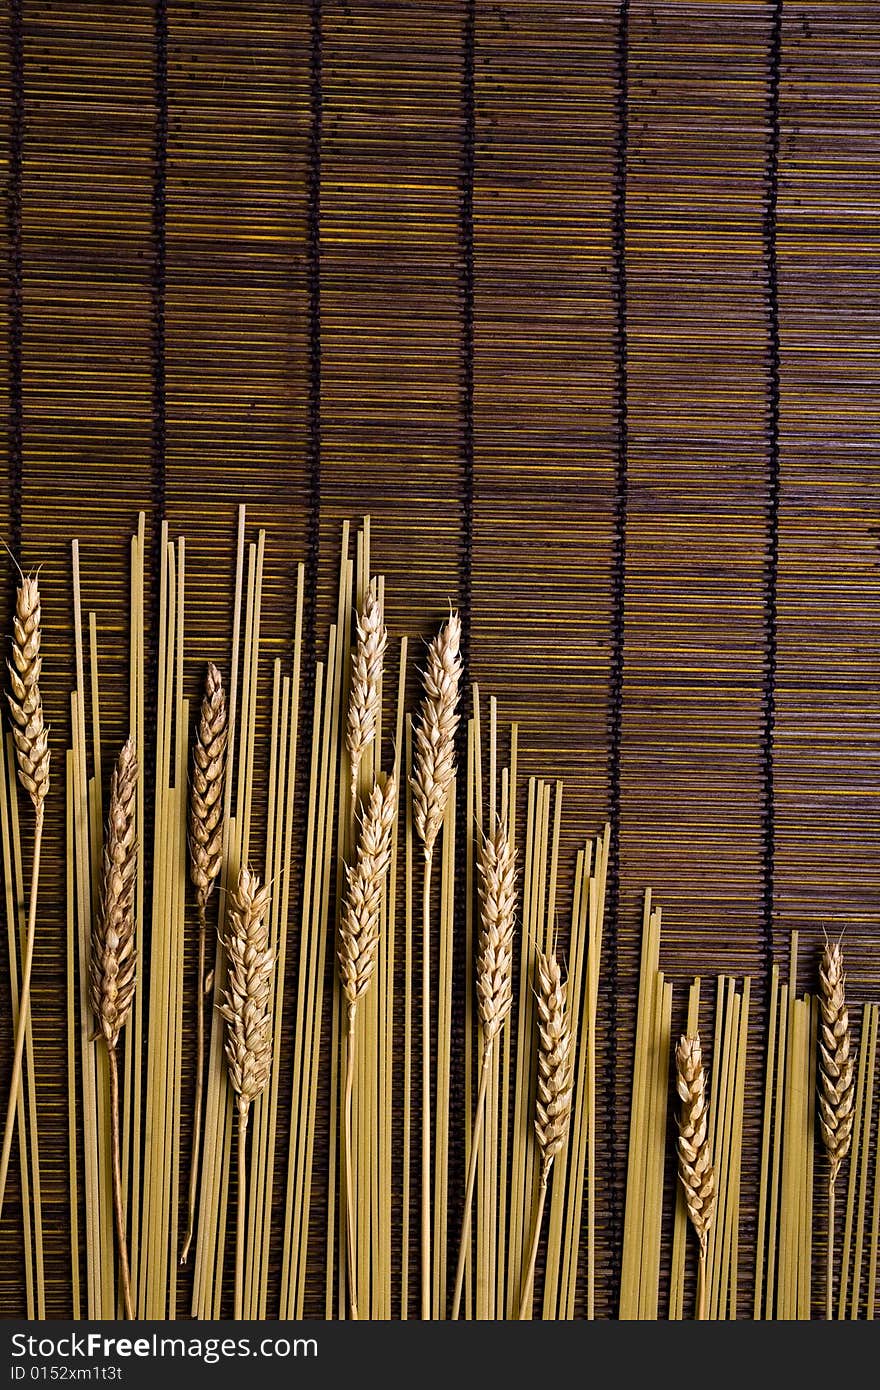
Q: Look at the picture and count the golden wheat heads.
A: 11